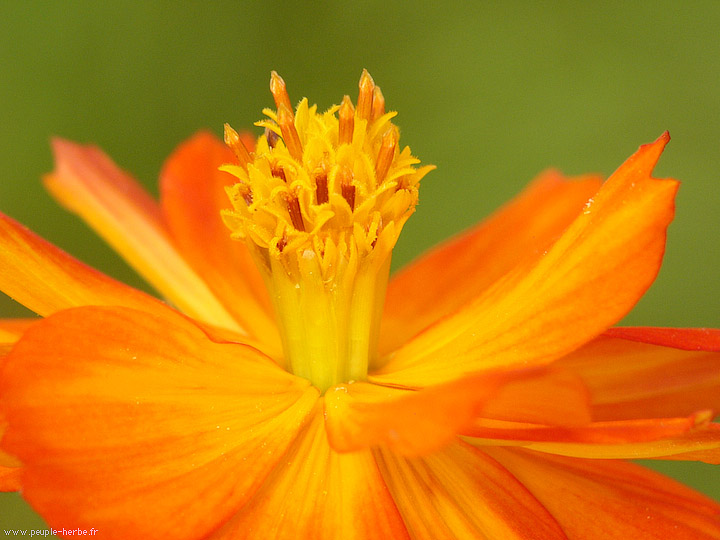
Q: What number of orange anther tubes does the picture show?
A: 7